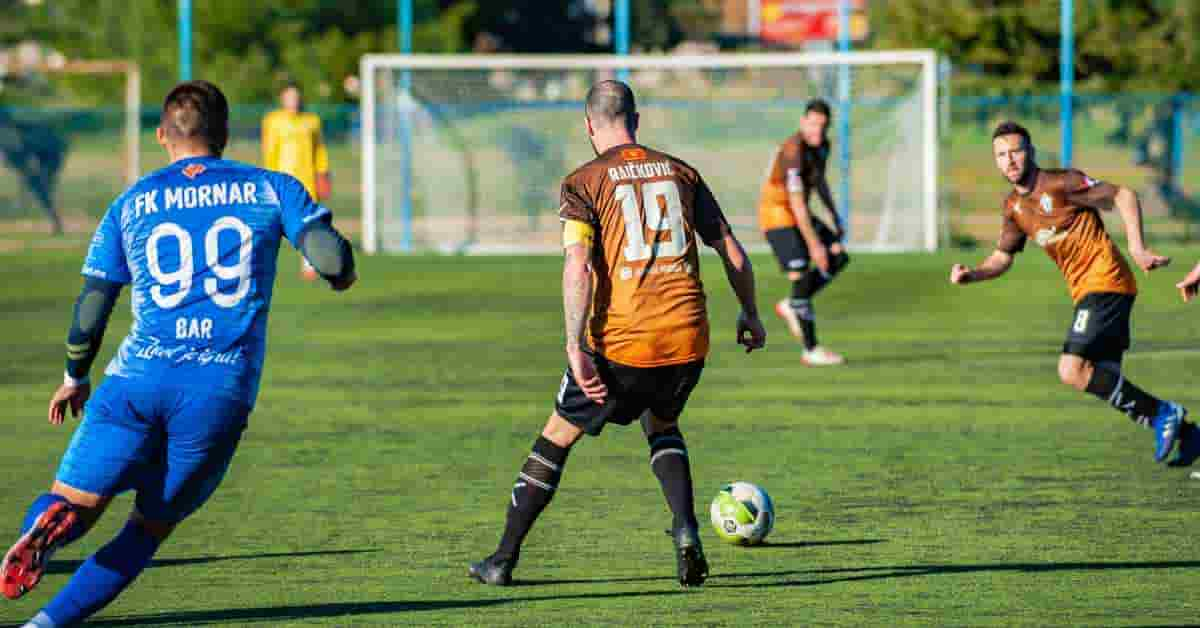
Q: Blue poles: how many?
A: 5